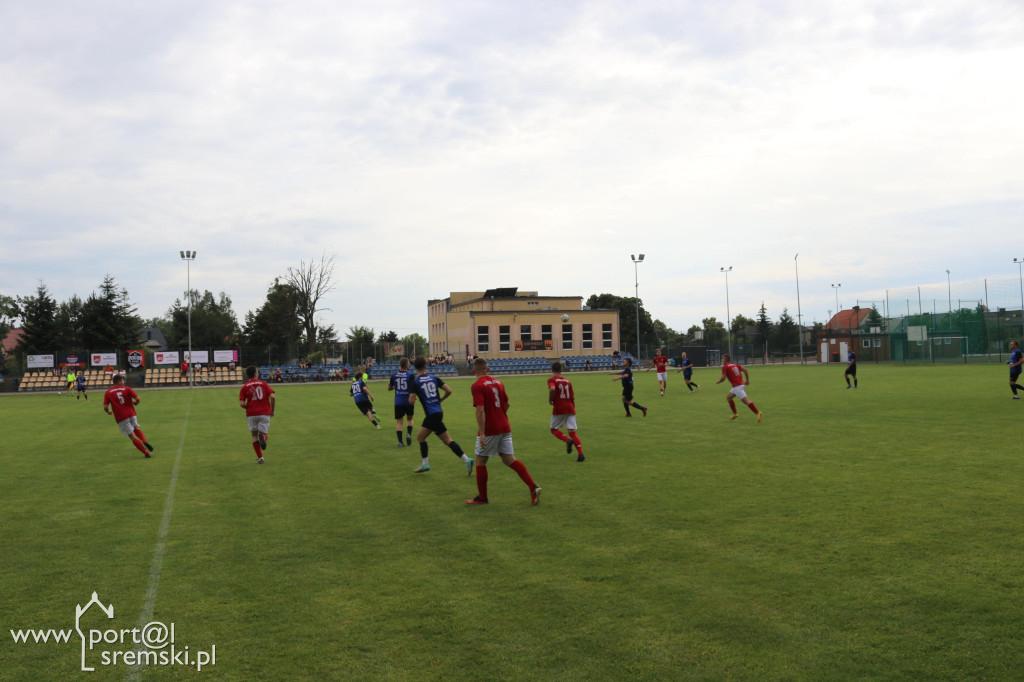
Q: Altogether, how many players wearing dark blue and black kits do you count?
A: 8